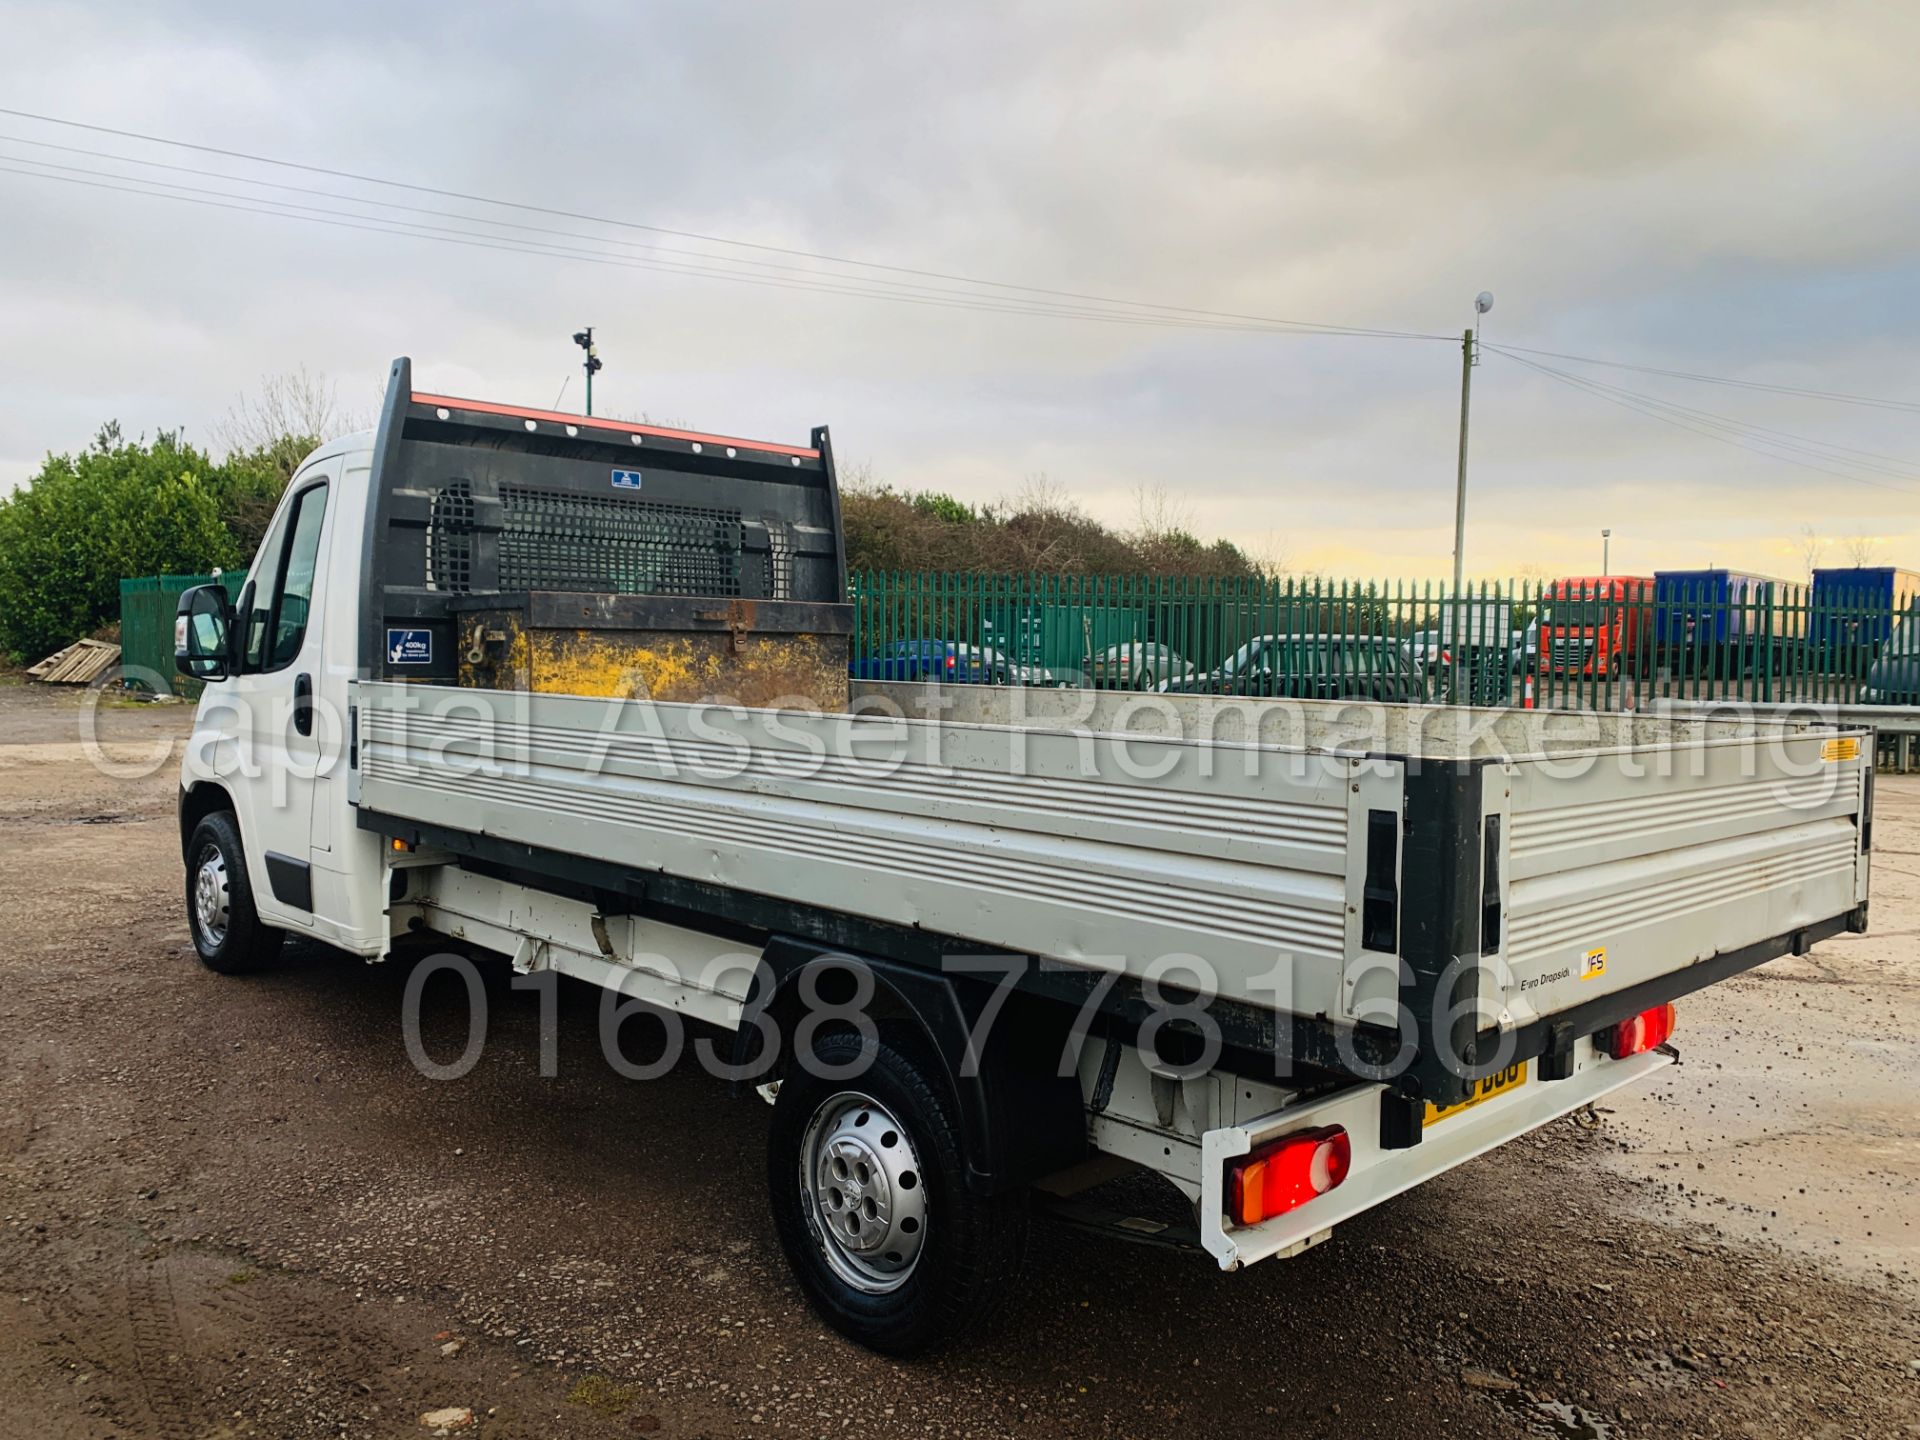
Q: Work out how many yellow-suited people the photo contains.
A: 0